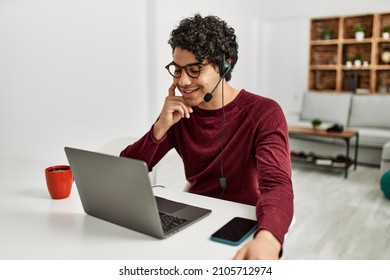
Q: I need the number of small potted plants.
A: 5